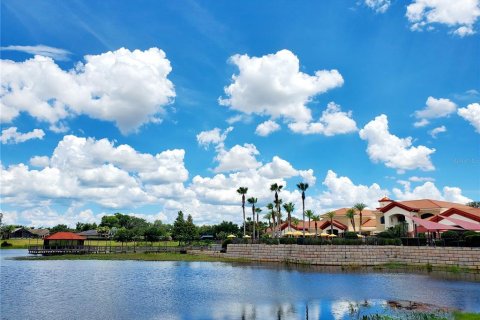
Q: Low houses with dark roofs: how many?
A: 2